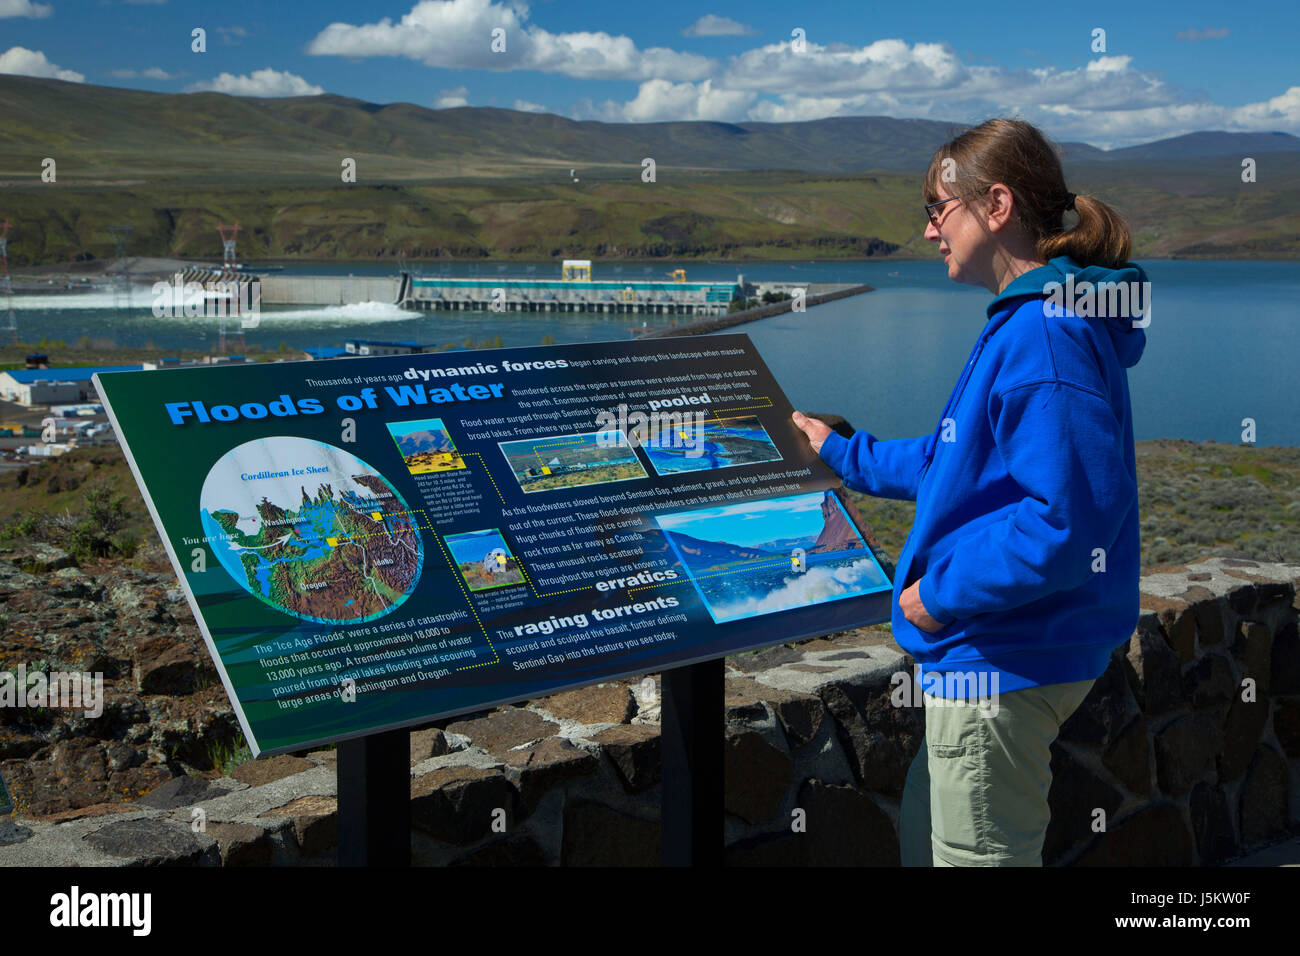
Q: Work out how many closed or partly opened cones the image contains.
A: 0